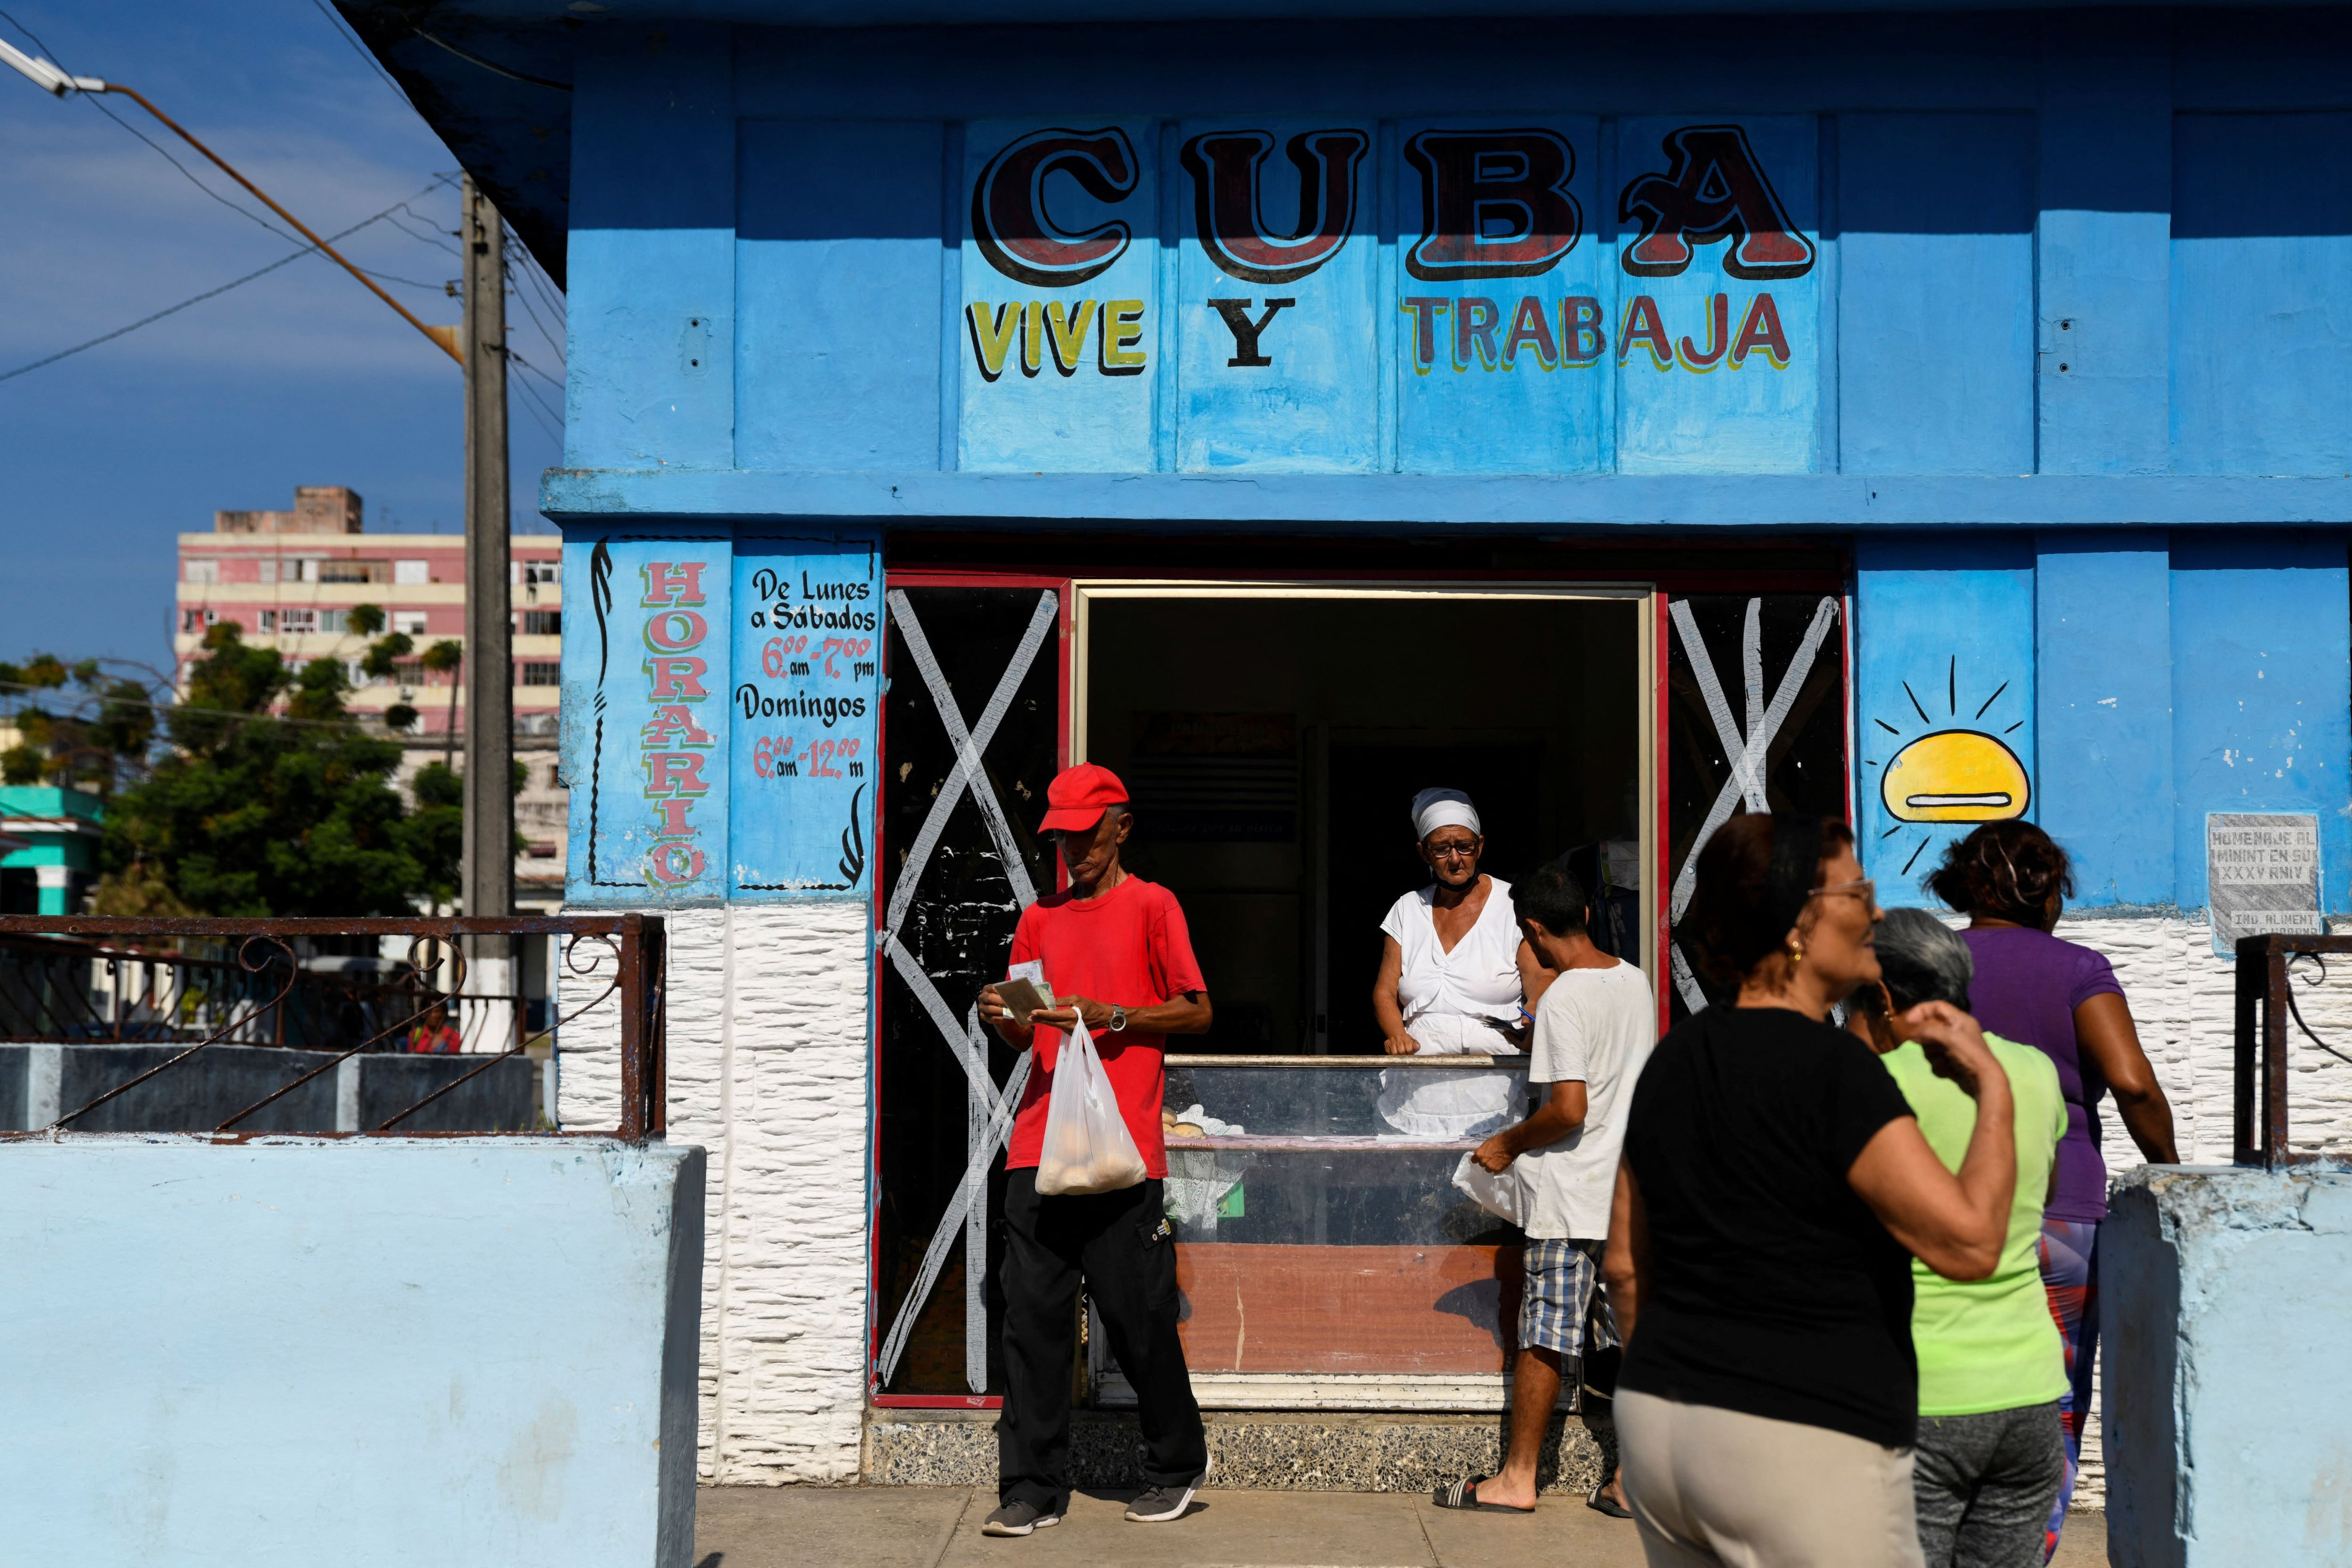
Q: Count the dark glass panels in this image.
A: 2